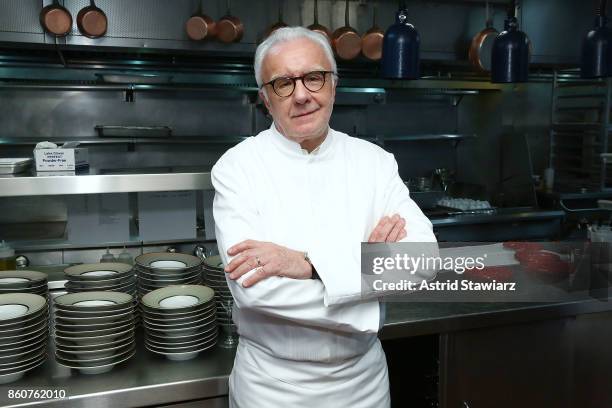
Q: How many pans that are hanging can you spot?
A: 9